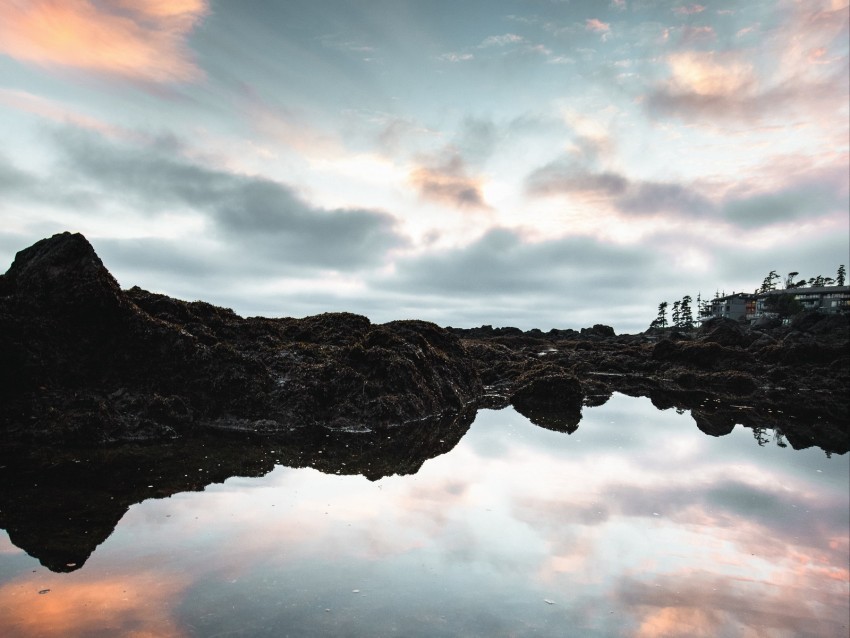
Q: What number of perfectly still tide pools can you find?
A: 1